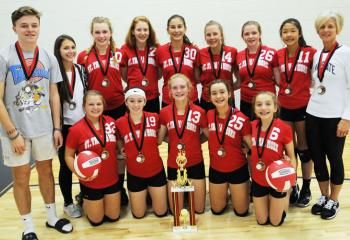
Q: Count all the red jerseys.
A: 11